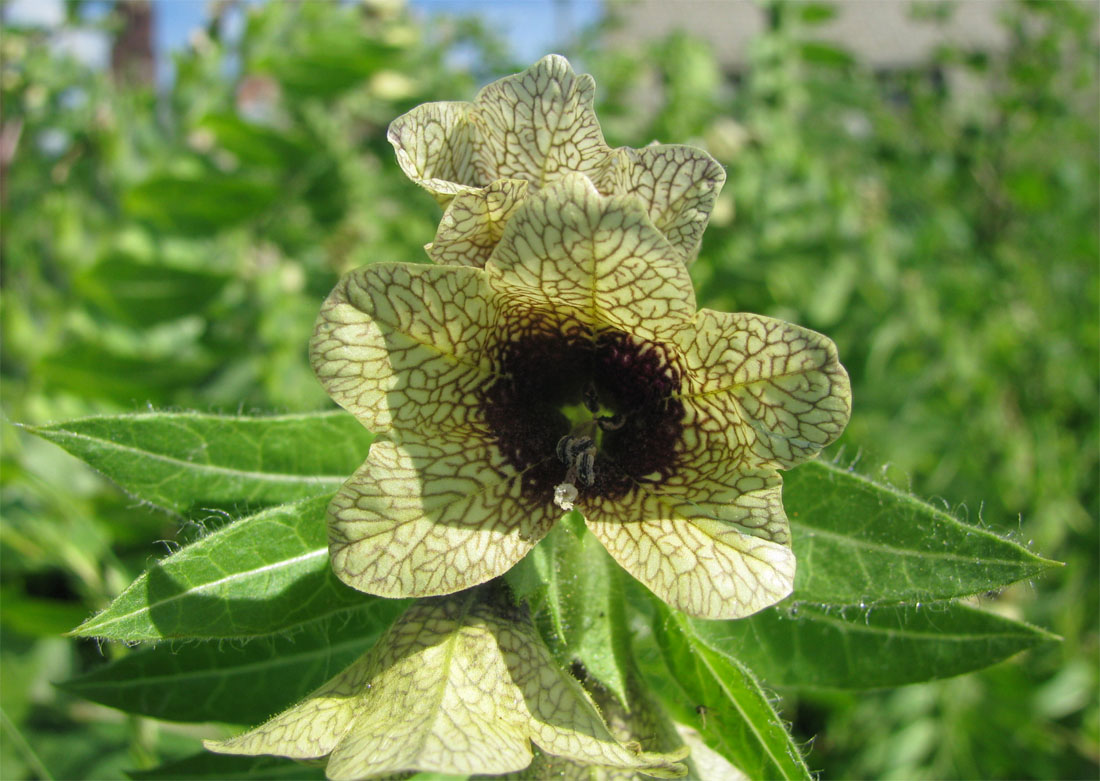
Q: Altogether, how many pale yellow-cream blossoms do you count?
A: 3